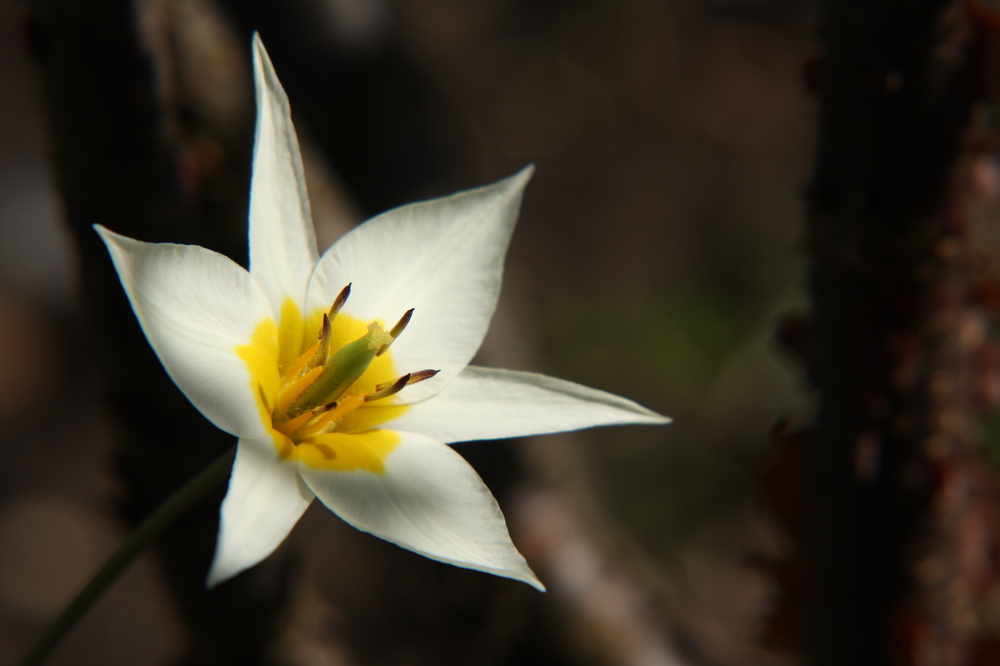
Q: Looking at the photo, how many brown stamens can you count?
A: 6